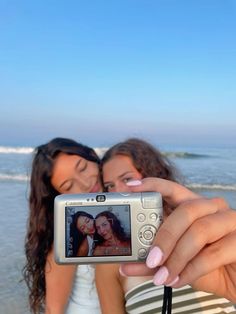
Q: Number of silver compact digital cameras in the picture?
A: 1